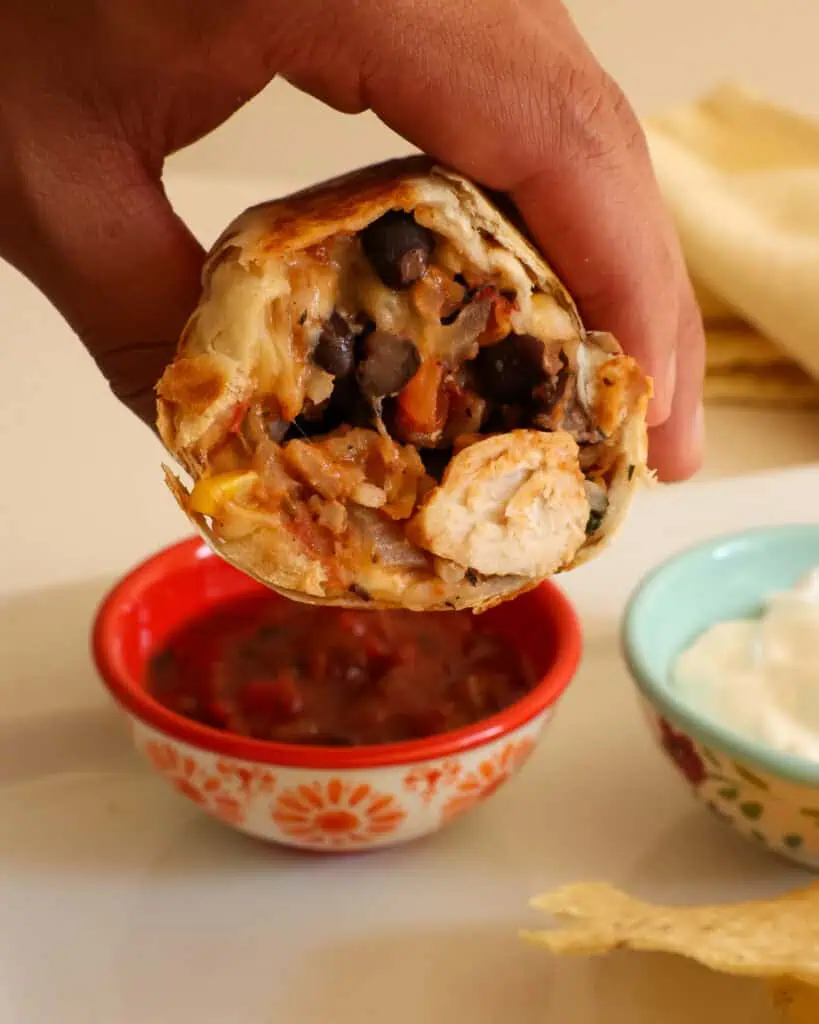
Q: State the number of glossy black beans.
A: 4